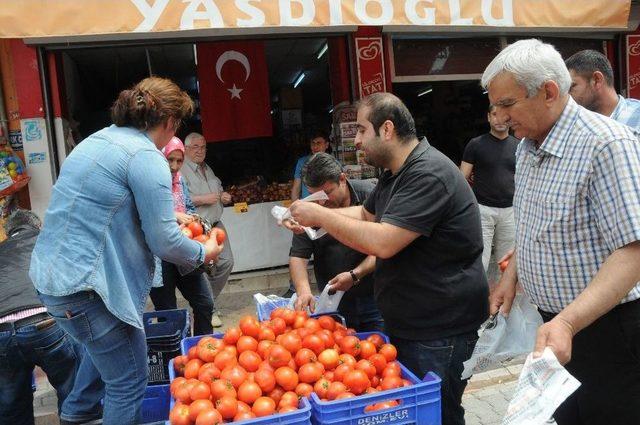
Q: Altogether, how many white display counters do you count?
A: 1